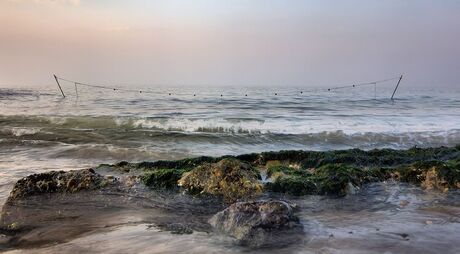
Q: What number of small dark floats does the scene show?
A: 10